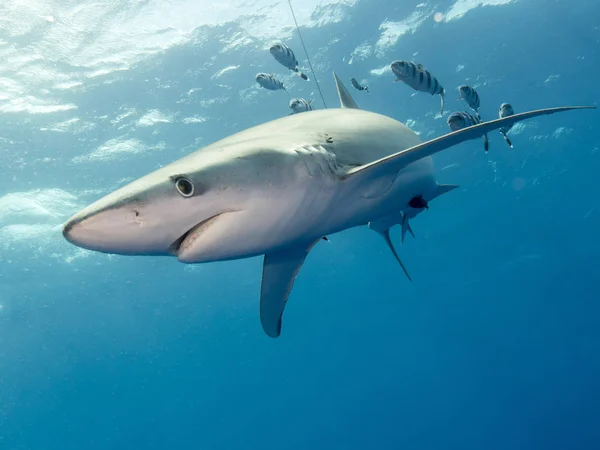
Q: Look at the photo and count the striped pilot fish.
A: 8